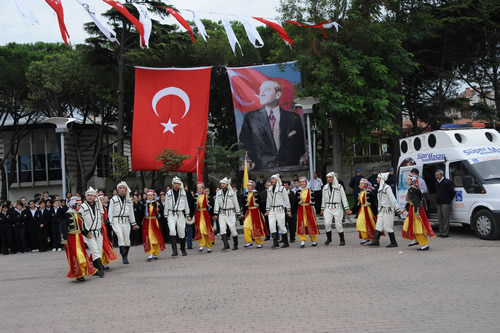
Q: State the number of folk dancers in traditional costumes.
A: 15